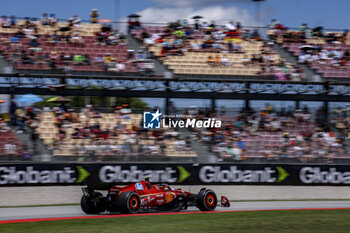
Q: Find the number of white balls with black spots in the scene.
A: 0